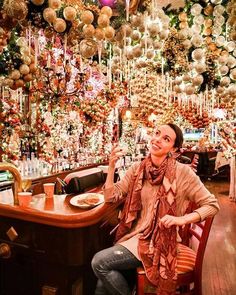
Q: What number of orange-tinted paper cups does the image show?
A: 2